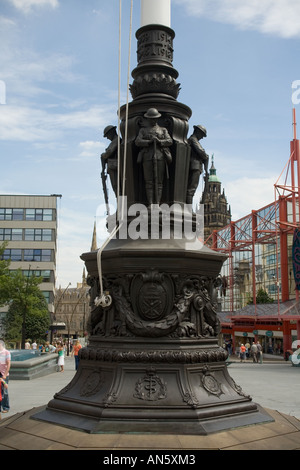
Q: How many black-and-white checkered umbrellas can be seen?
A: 0